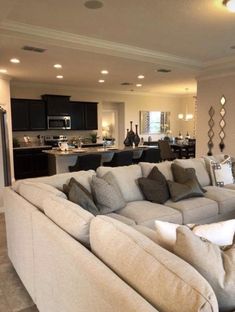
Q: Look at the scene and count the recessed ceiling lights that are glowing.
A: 8